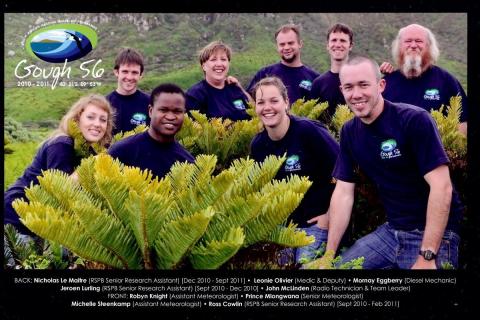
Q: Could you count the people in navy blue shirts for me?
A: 9